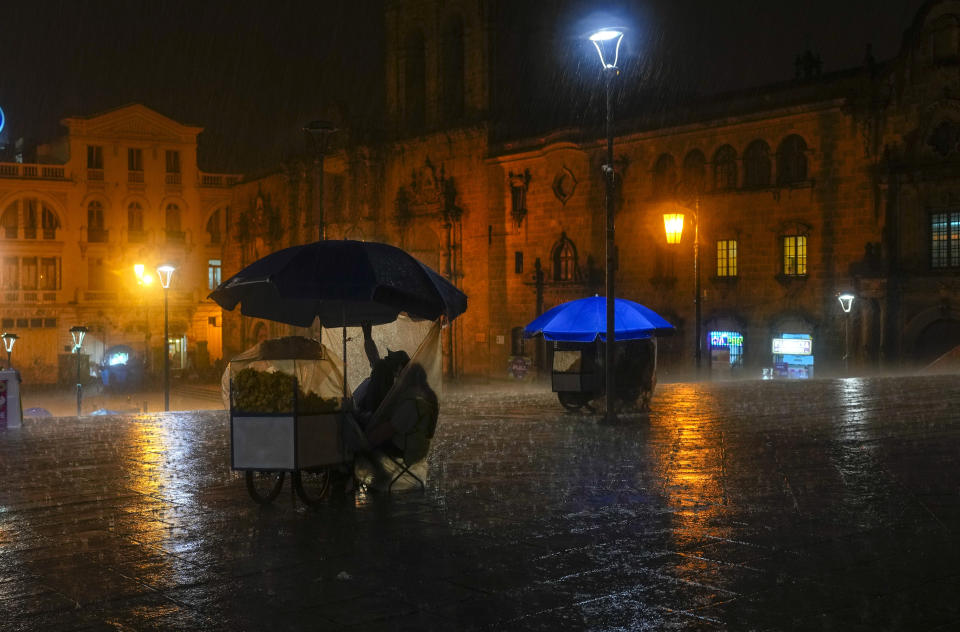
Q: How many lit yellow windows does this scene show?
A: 2